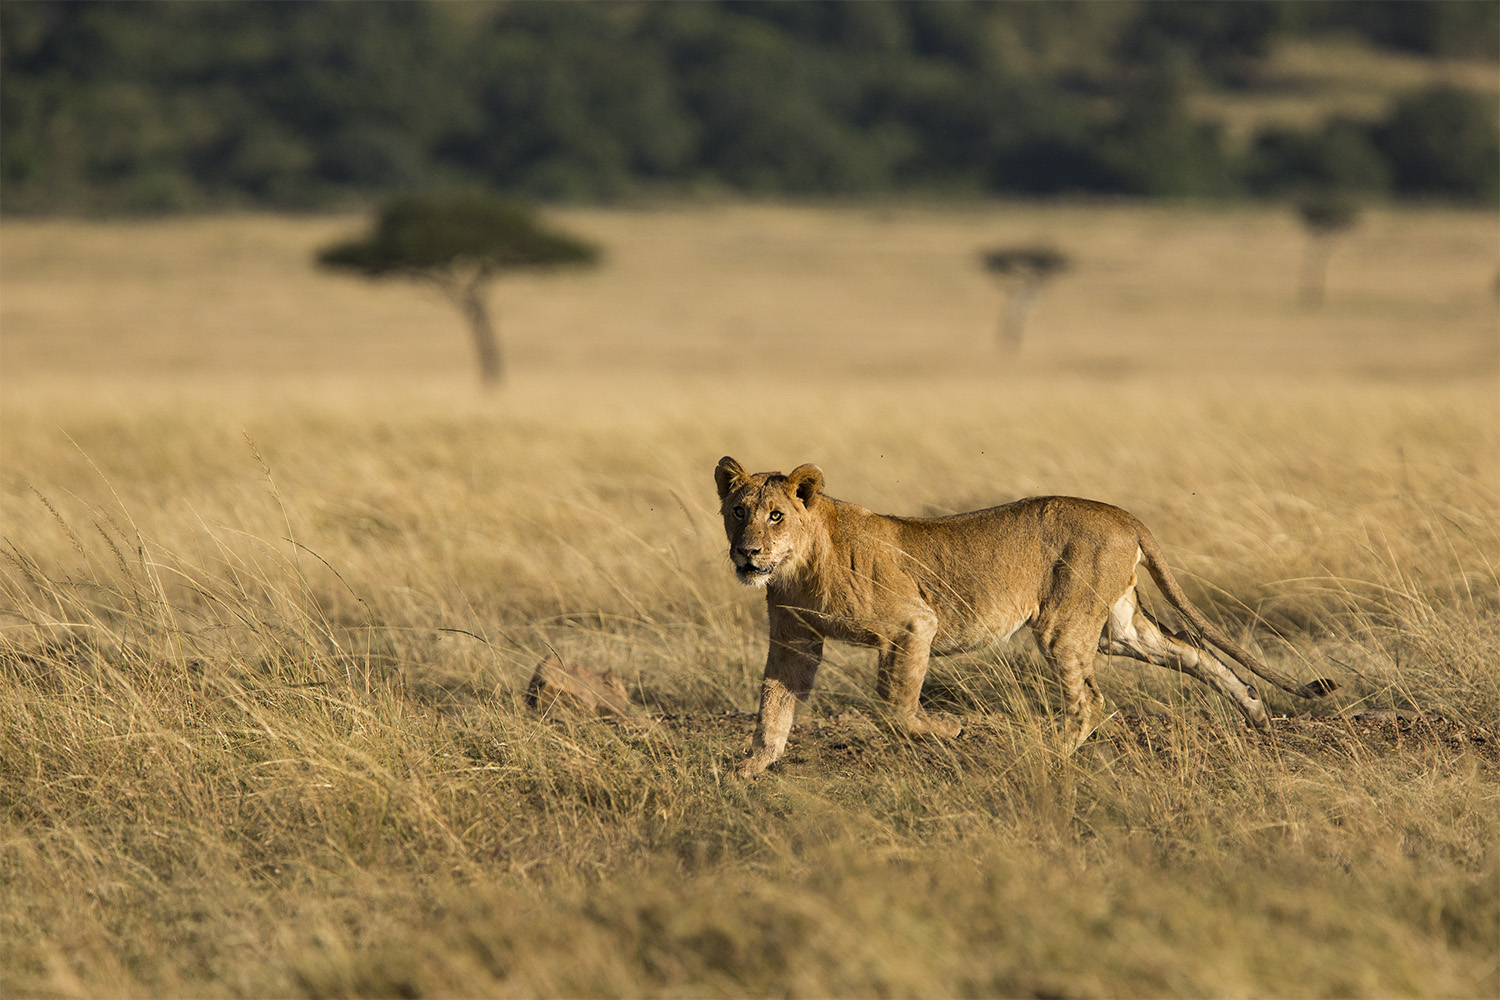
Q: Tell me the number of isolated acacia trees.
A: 3